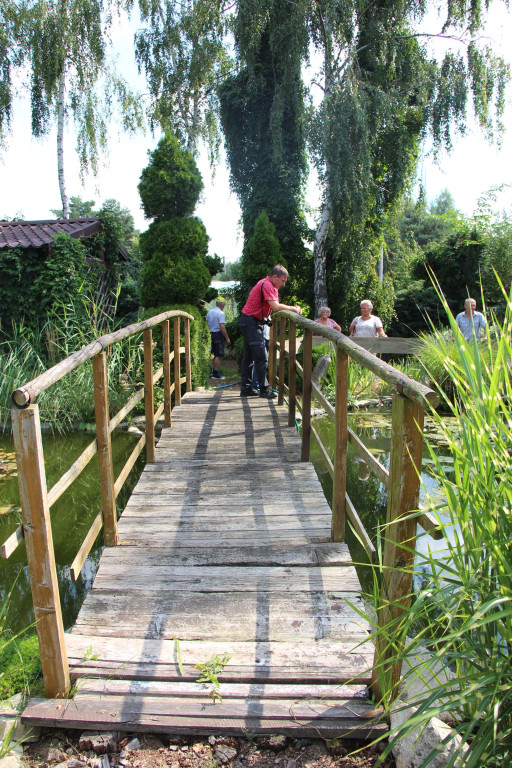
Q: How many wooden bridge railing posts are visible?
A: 12